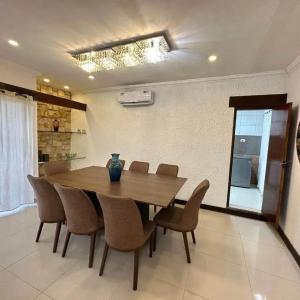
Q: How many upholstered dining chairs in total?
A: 8